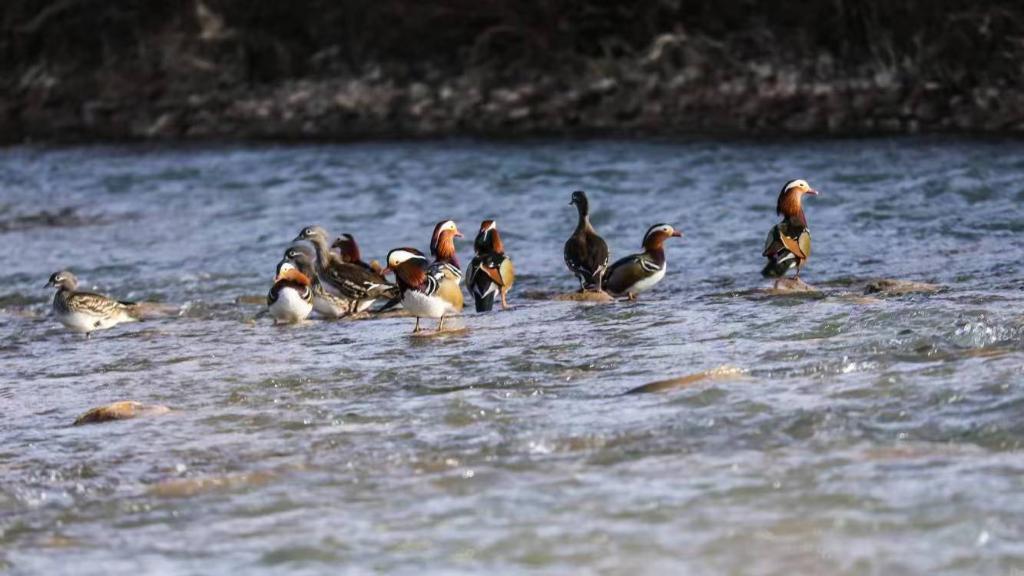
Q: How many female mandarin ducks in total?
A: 4